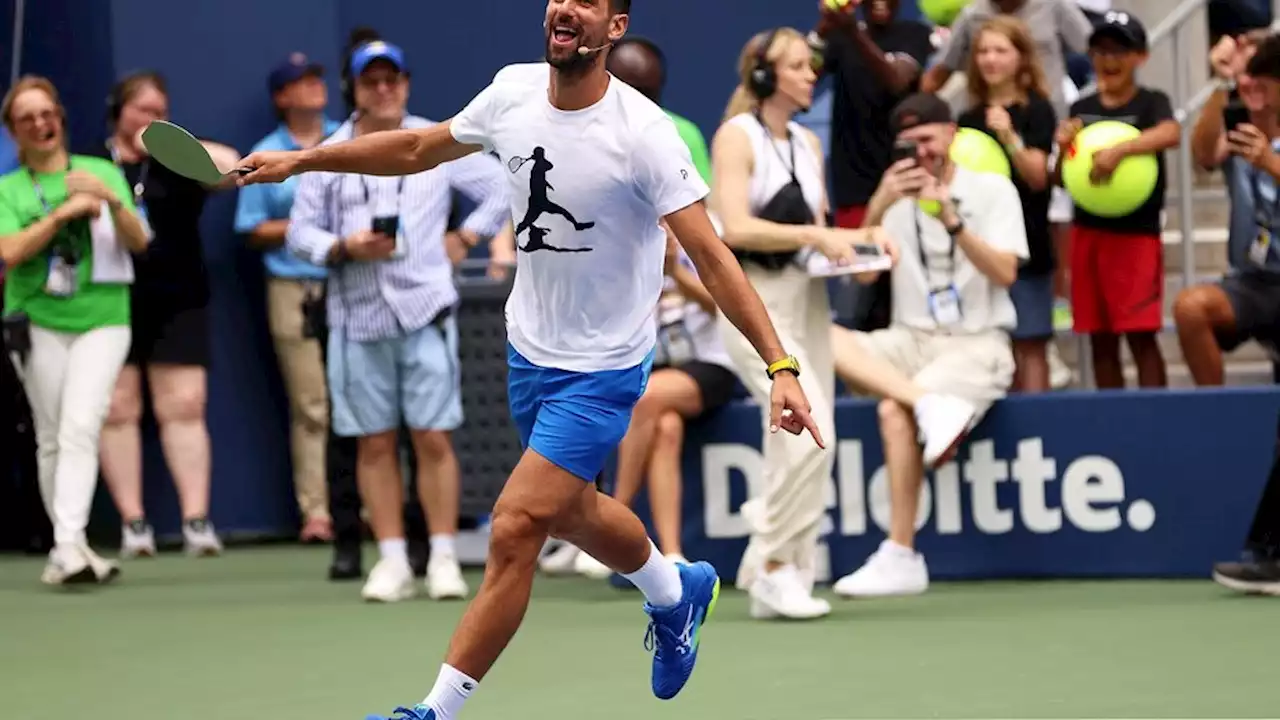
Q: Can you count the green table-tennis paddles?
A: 1